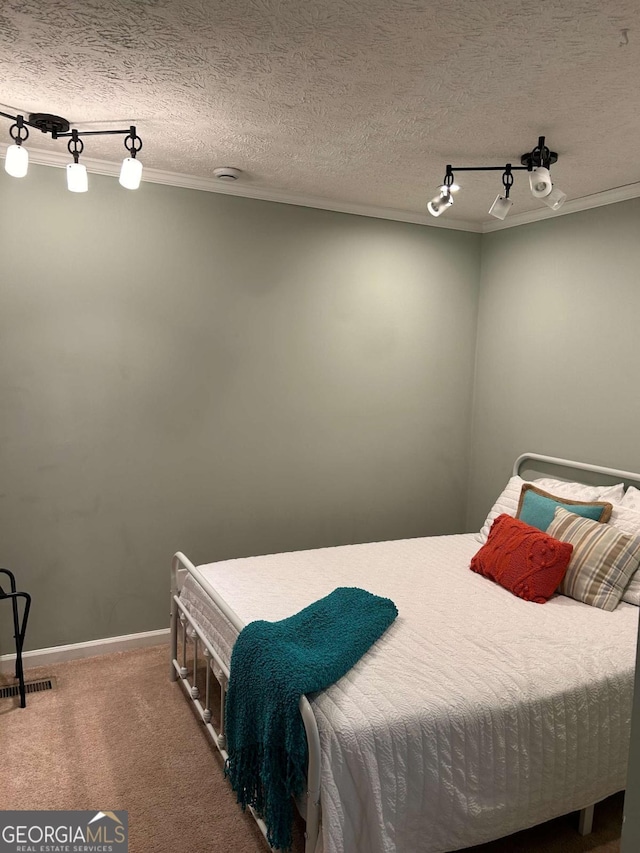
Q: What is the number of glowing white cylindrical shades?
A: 3